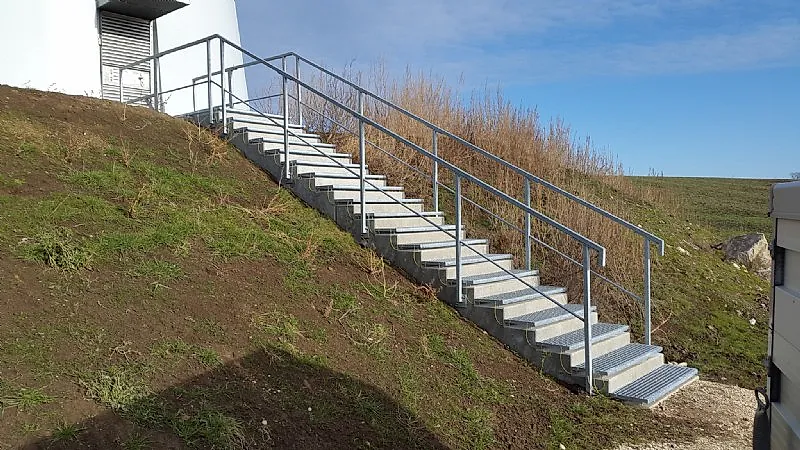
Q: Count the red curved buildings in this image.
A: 0